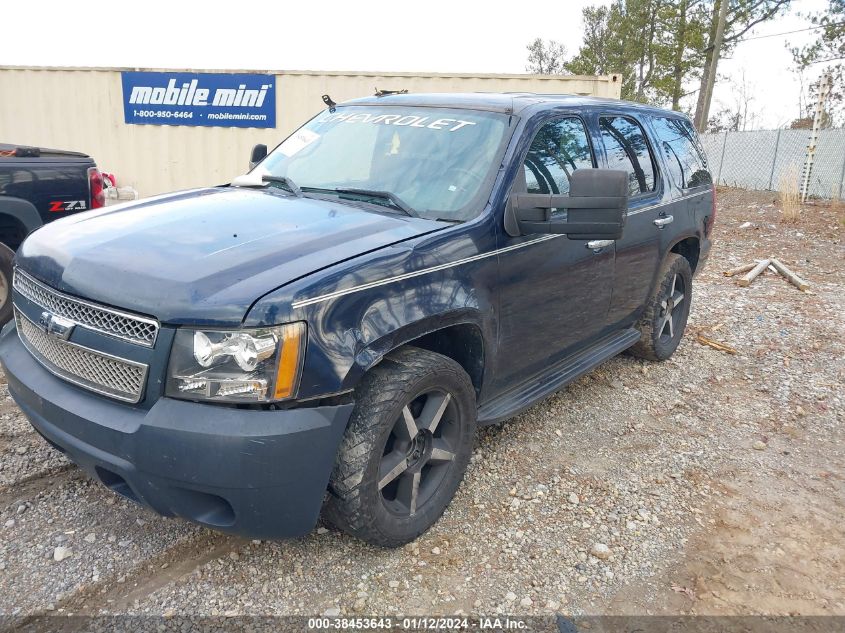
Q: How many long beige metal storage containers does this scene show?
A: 1